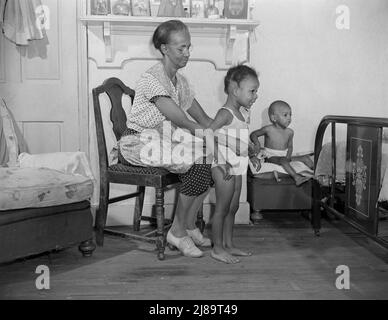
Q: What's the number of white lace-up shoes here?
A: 2